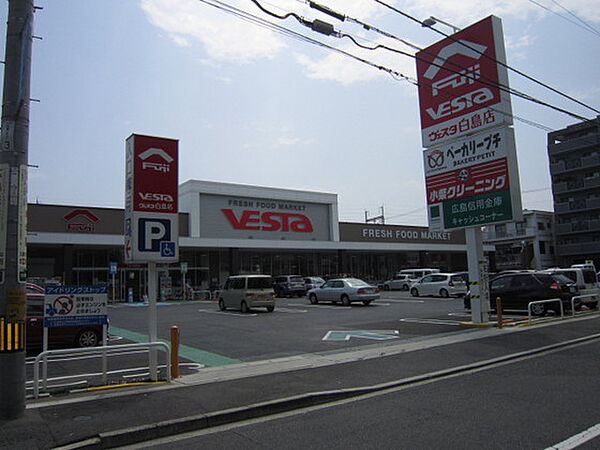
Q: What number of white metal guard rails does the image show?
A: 3